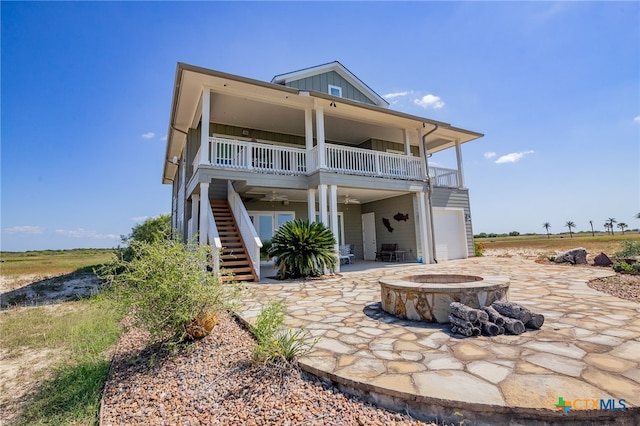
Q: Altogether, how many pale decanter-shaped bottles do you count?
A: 0